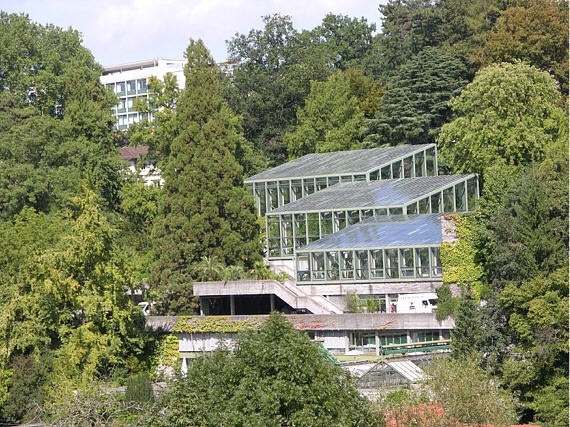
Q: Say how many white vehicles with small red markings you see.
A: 1